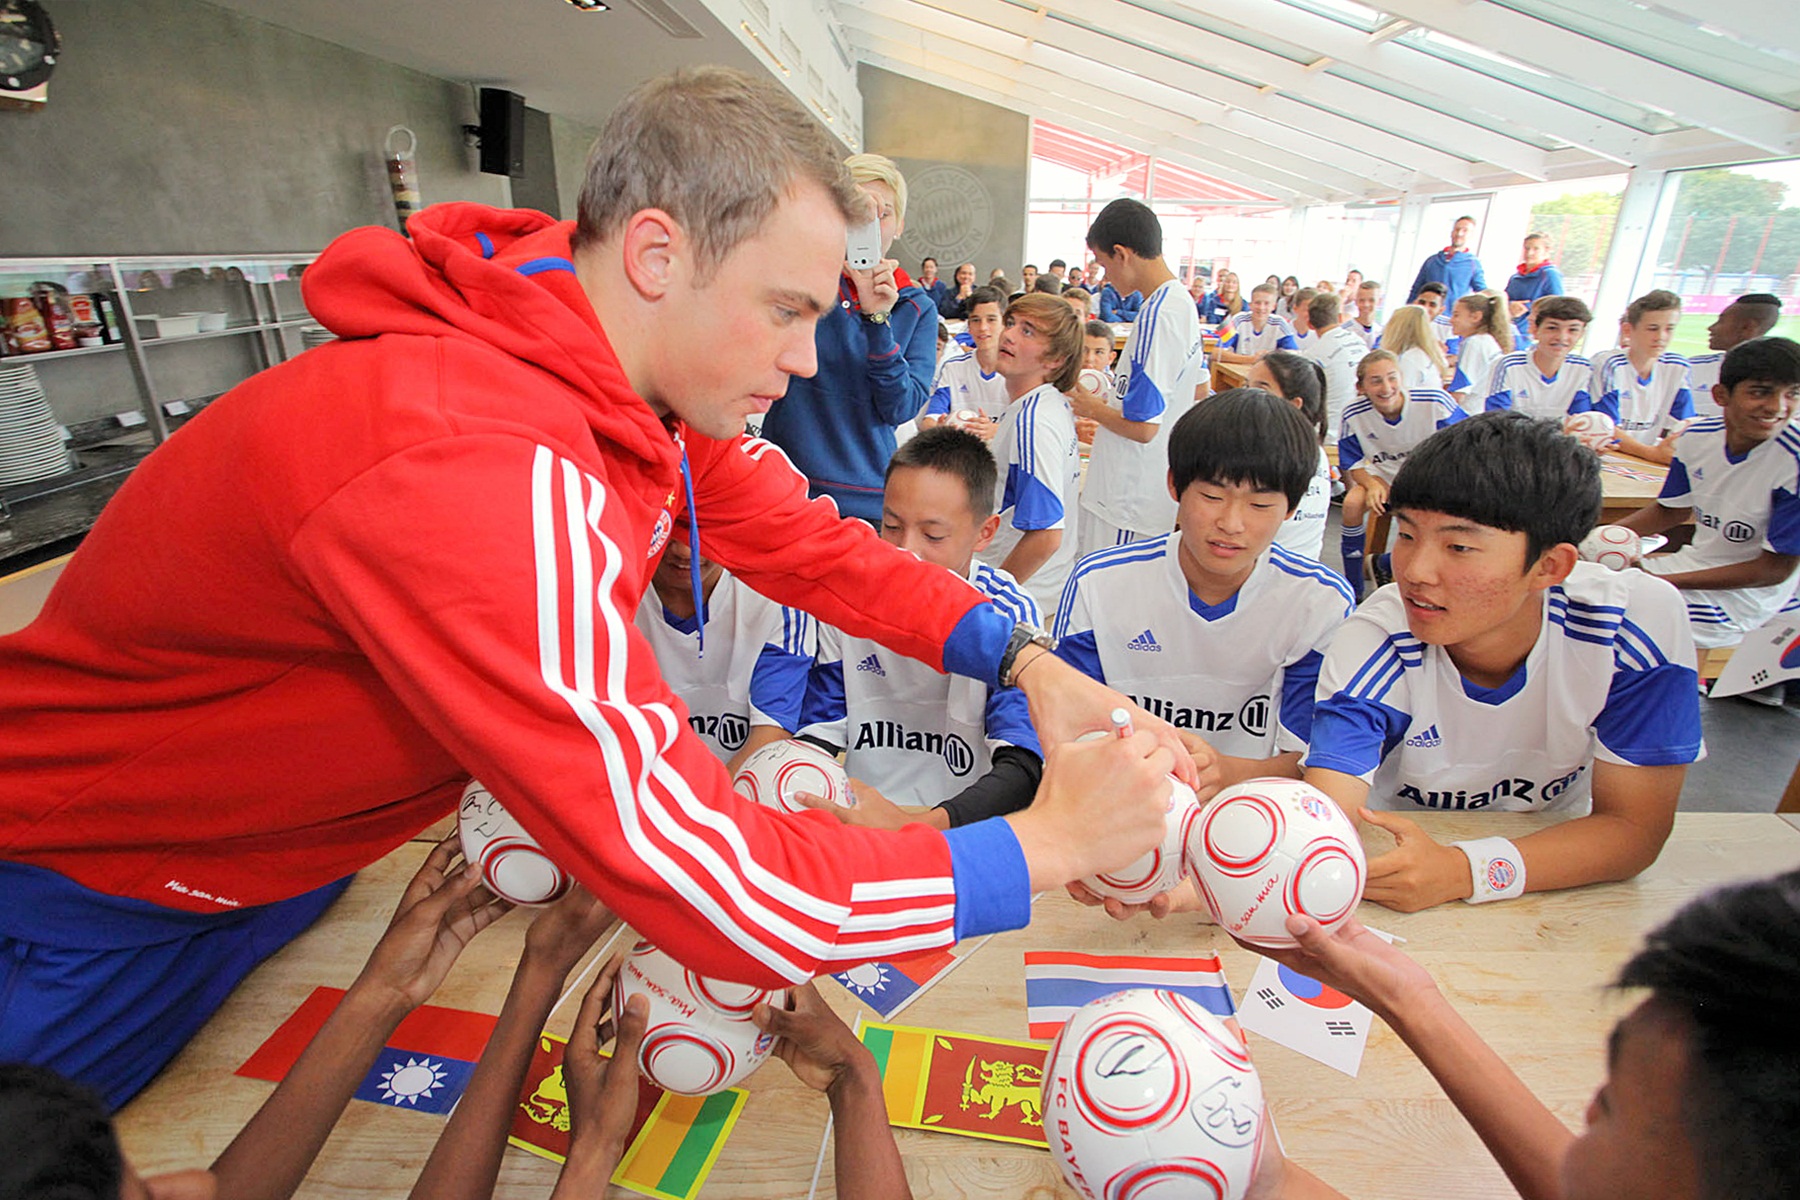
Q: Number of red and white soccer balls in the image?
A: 10